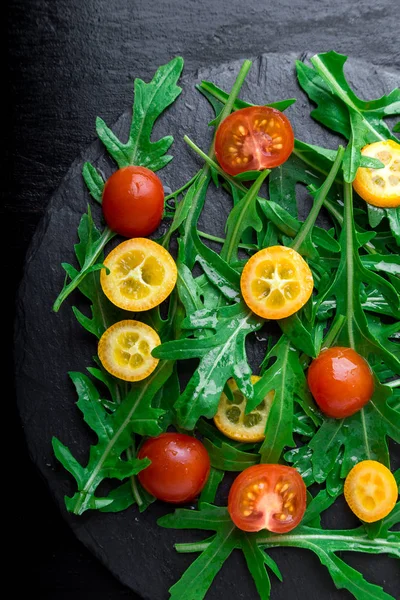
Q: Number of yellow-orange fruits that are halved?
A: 6